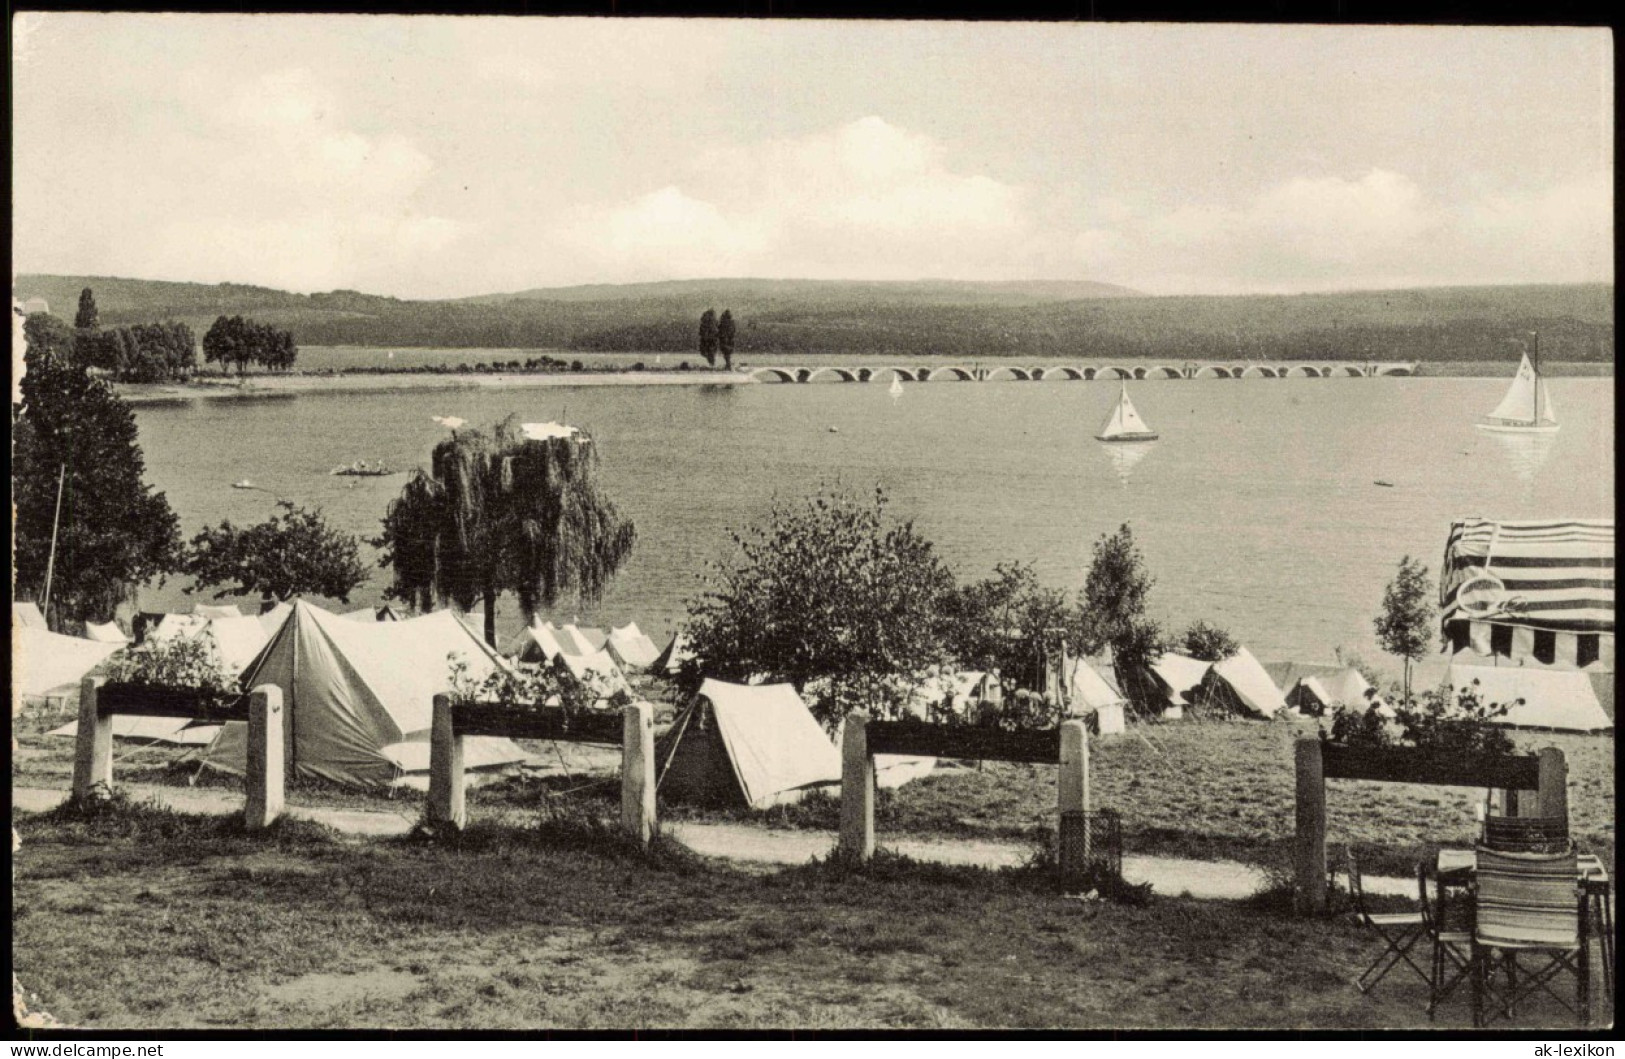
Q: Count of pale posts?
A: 8